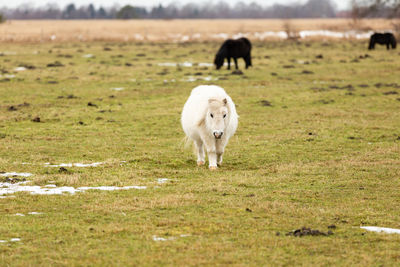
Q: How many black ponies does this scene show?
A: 2